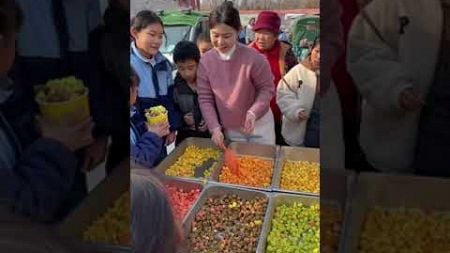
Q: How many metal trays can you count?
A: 6